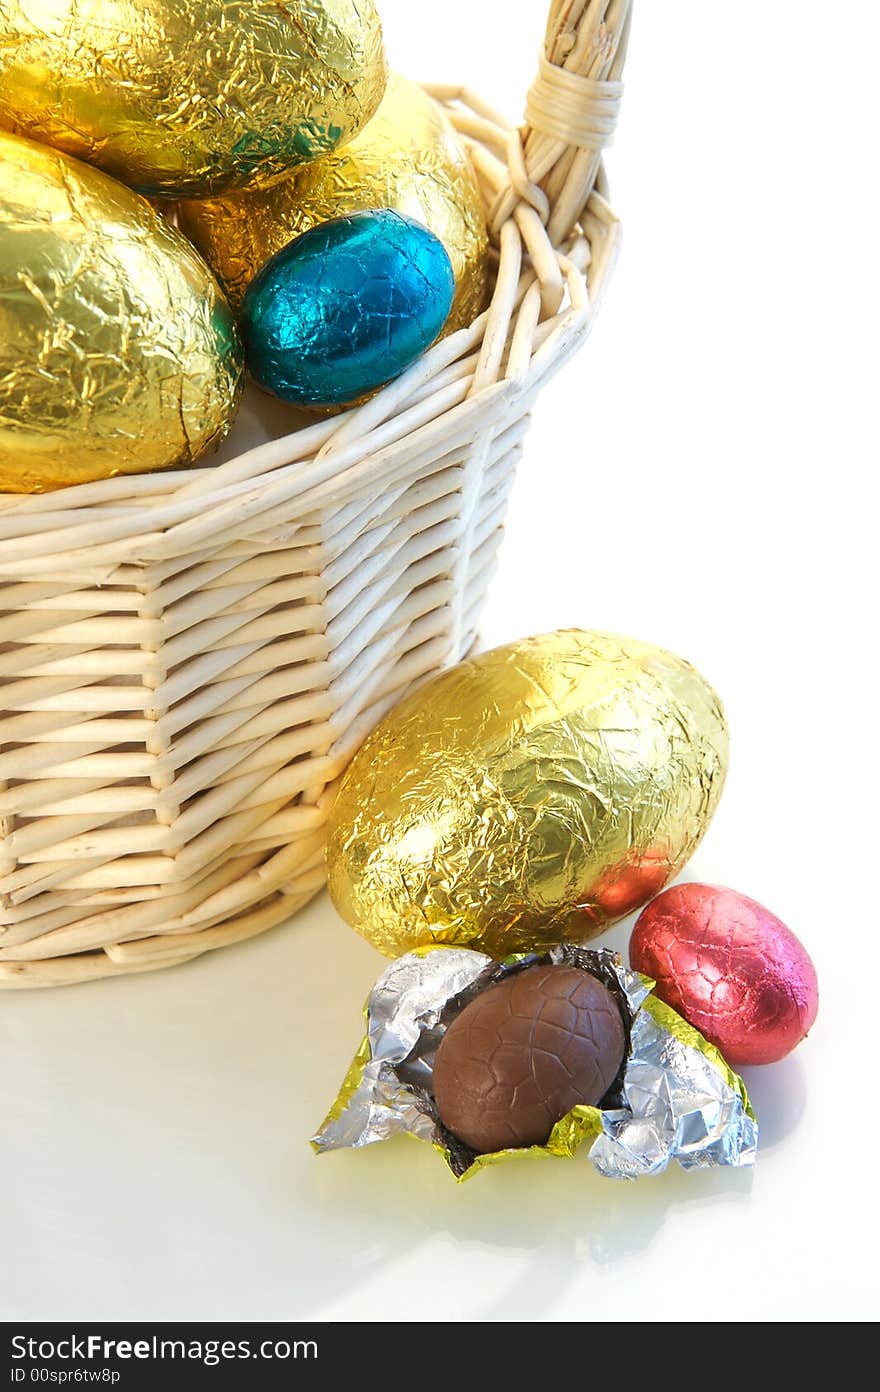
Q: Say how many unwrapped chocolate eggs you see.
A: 1